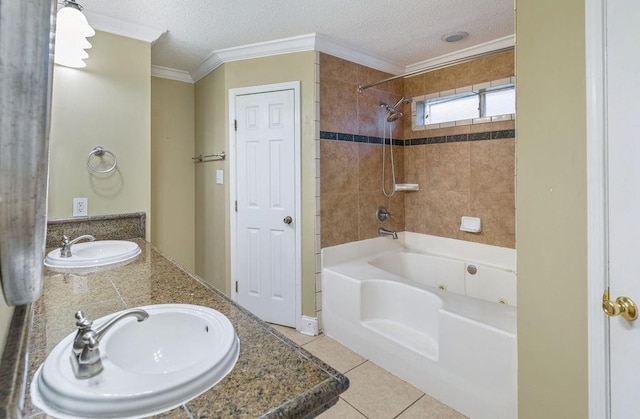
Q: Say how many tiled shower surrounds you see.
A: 1